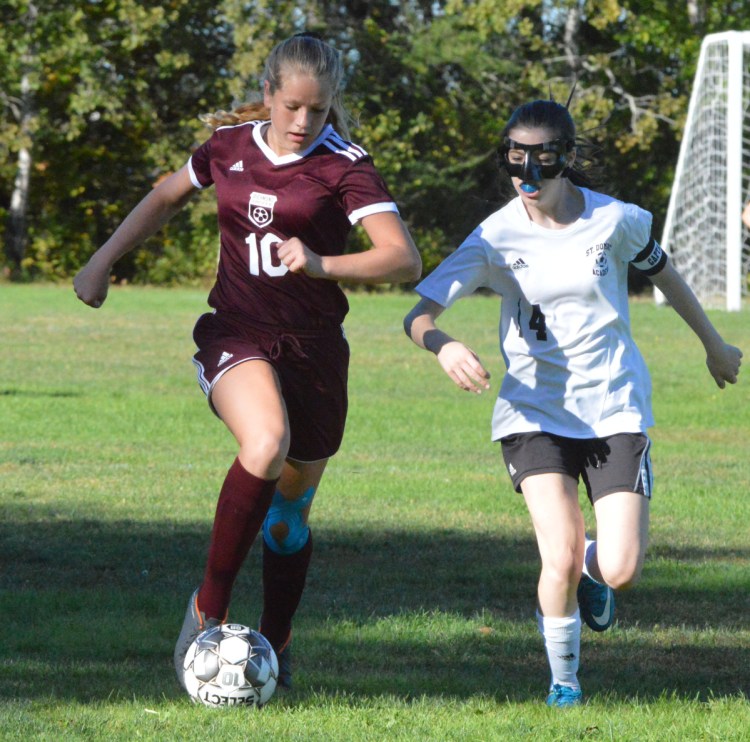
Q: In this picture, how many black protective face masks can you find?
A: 1